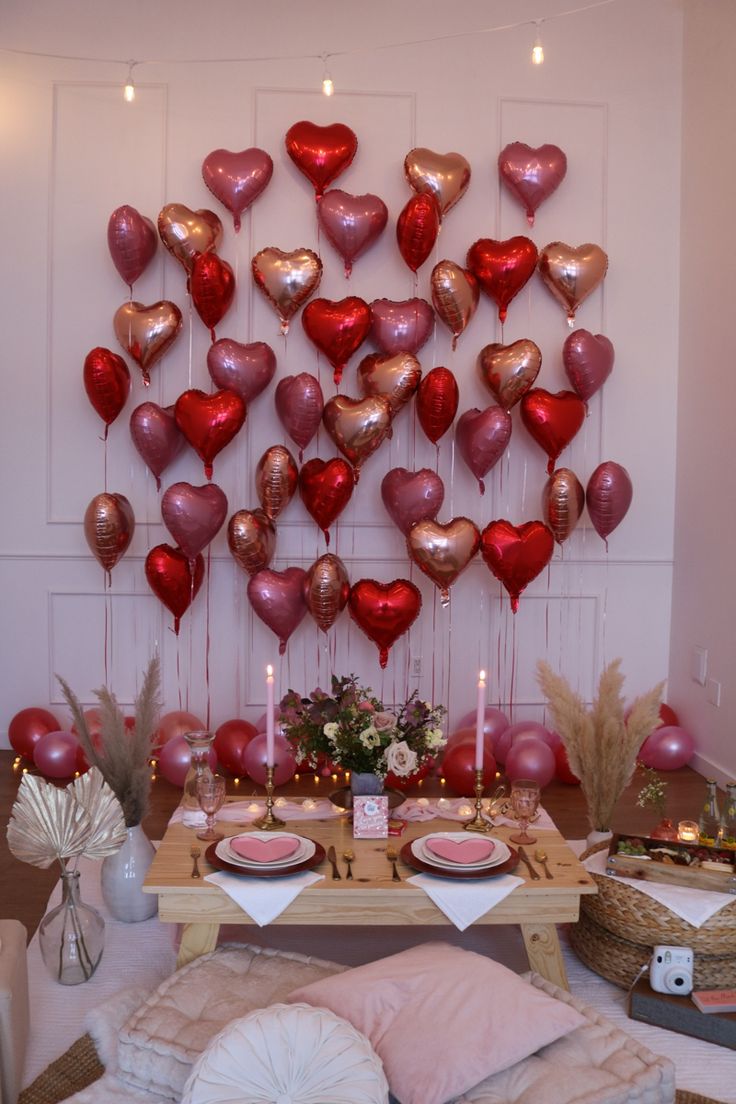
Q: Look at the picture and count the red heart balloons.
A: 13